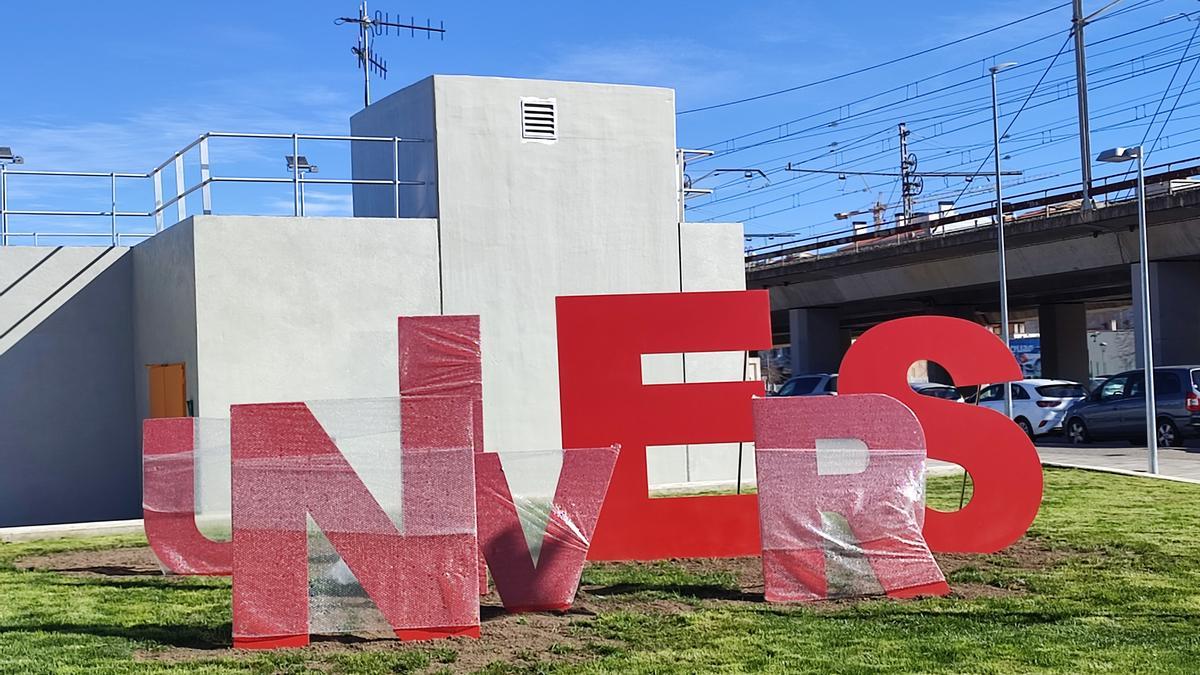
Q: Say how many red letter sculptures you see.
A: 7